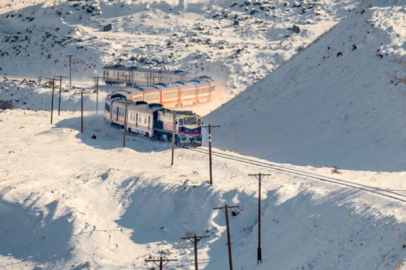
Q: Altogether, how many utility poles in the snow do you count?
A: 12